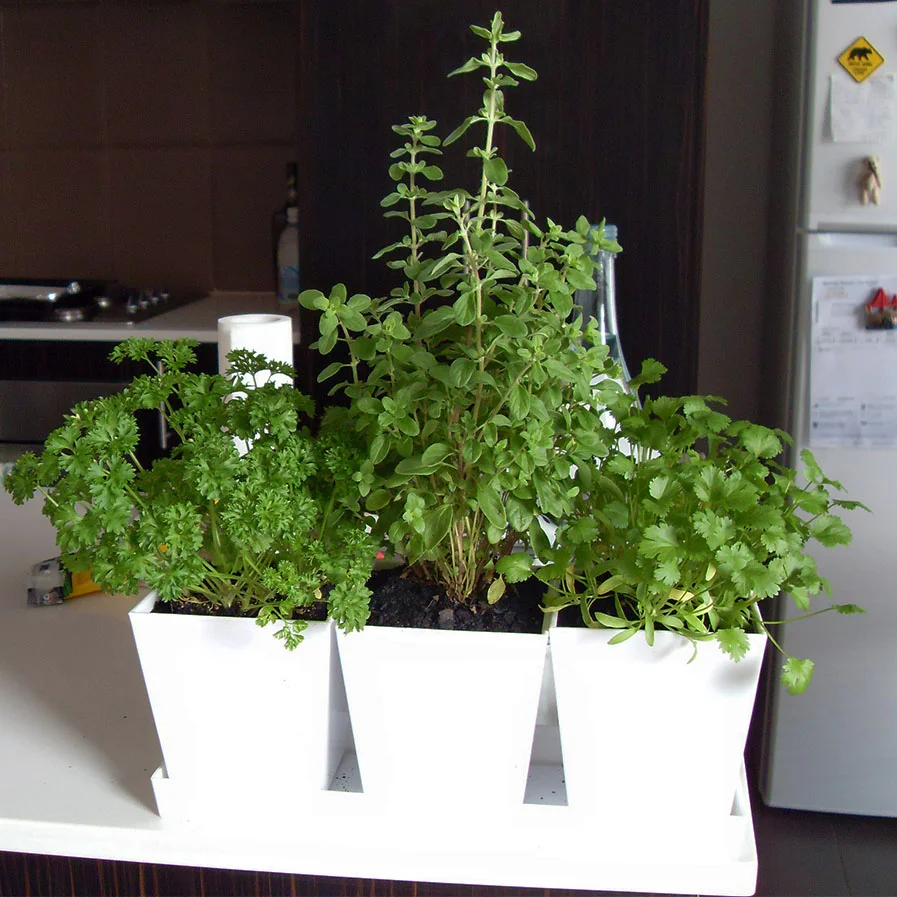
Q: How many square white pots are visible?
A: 3